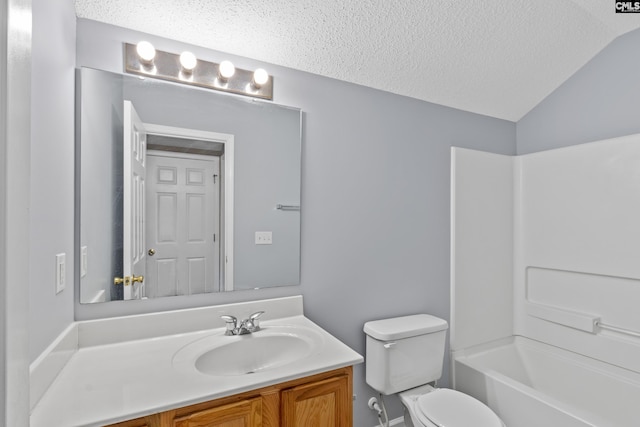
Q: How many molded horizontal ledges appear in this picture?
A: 1